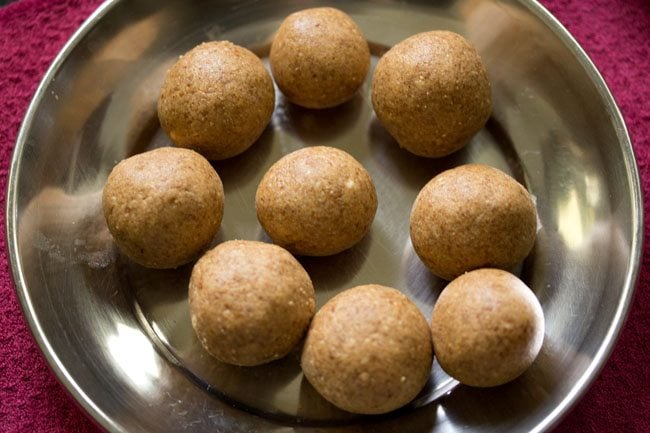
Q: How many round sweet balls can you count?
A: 9